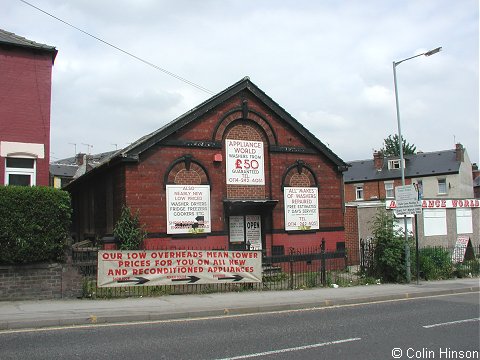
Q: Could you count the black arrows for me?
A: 3